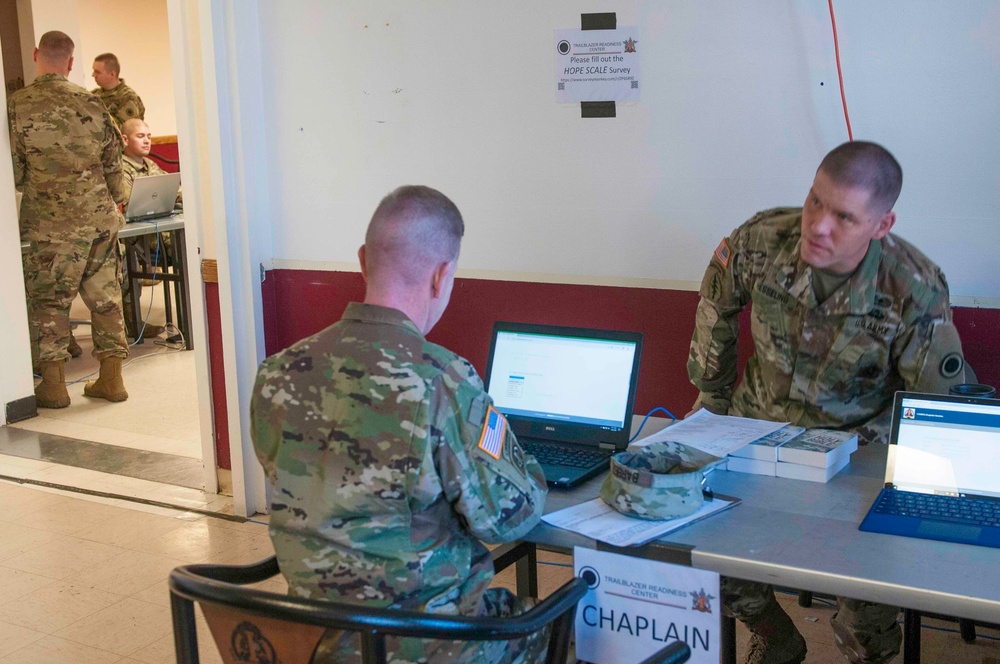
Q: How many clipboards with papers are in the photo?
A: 1